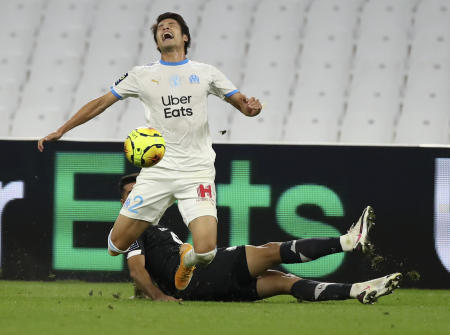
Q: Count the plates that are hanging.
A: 0